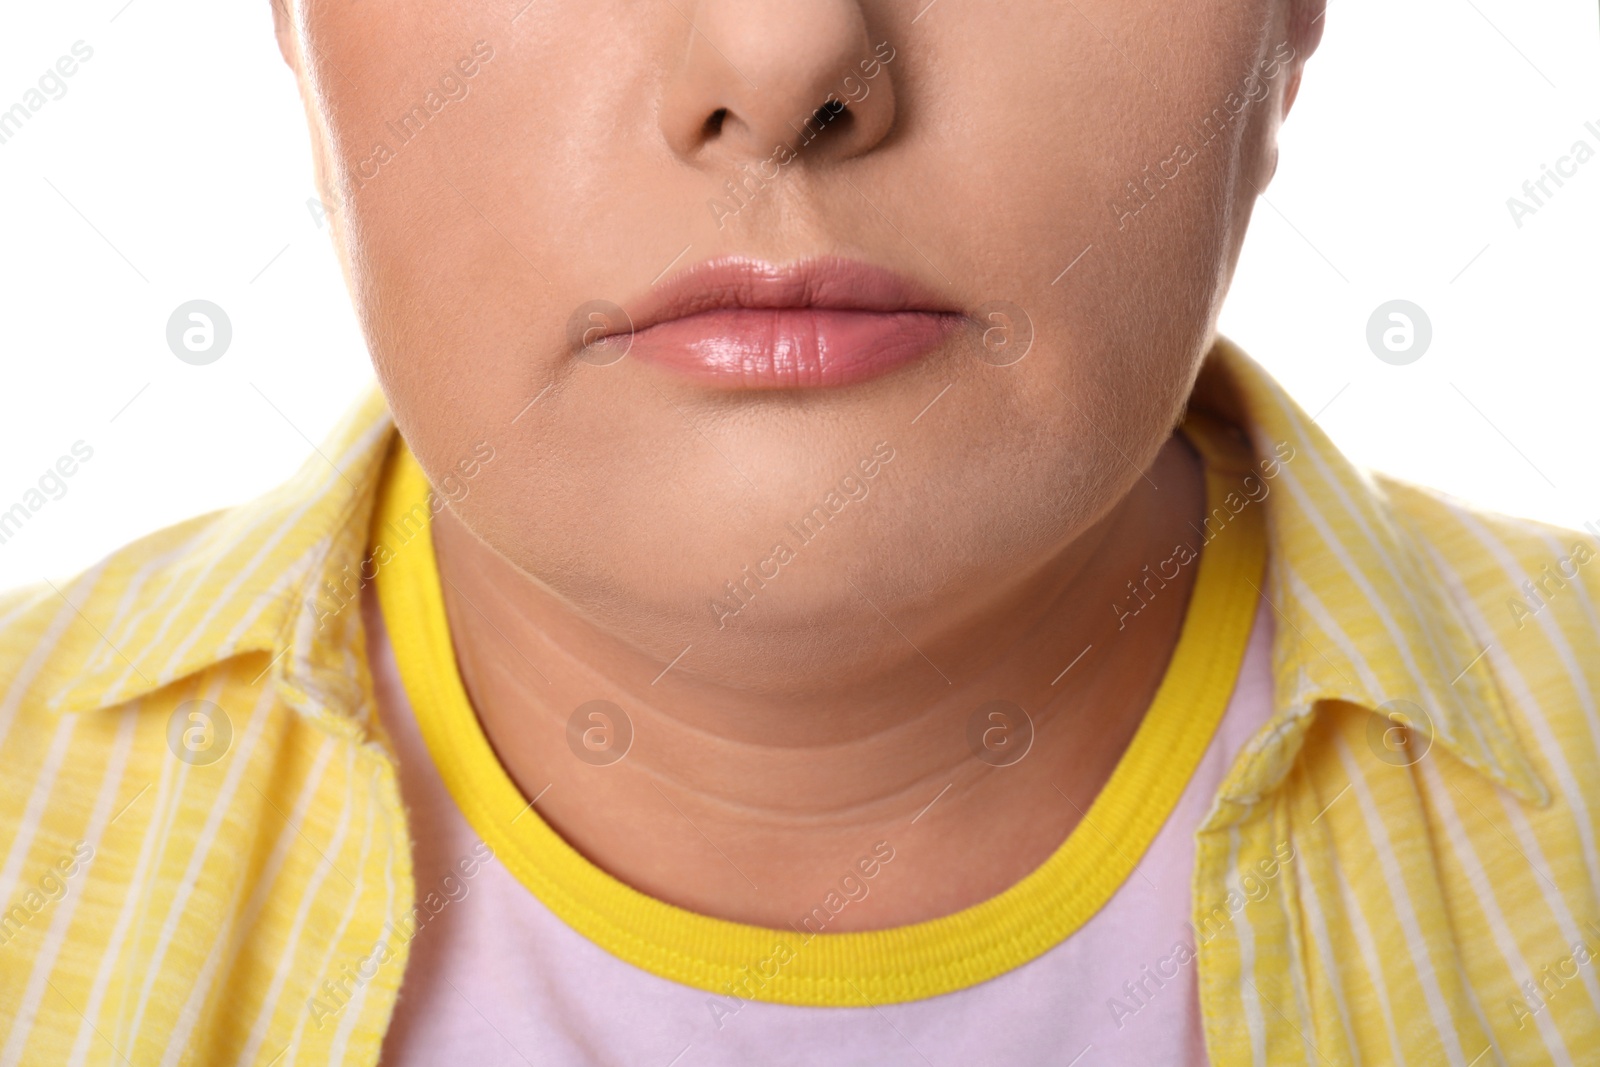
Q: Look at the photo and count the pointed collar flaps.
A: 2